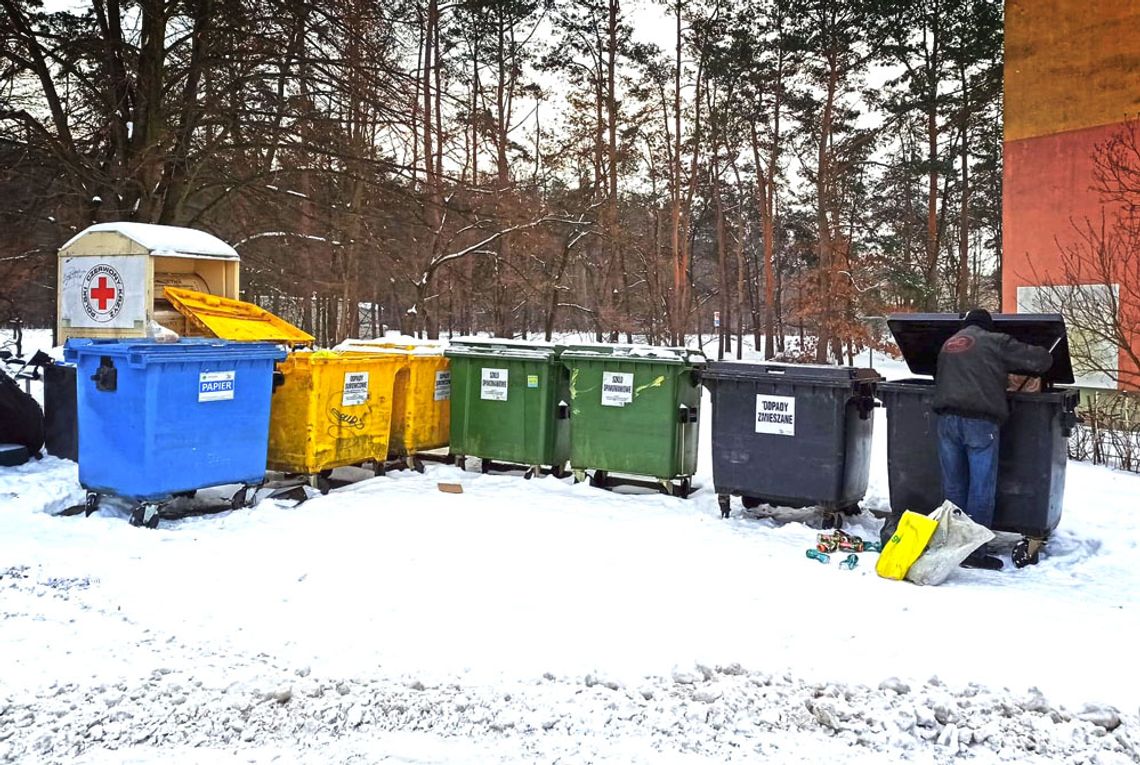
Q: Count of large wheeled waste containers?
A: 7